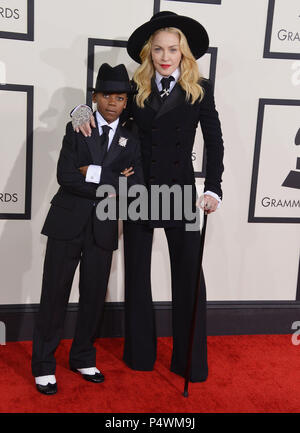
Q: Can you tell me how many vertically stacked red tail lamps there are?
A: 0